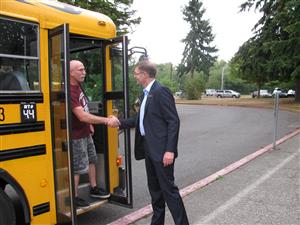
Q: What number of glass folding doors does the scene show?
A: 2